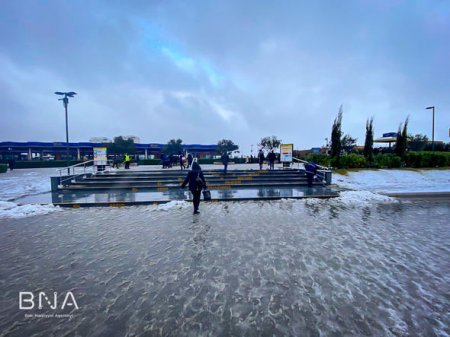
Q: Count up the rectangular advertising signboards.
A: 2